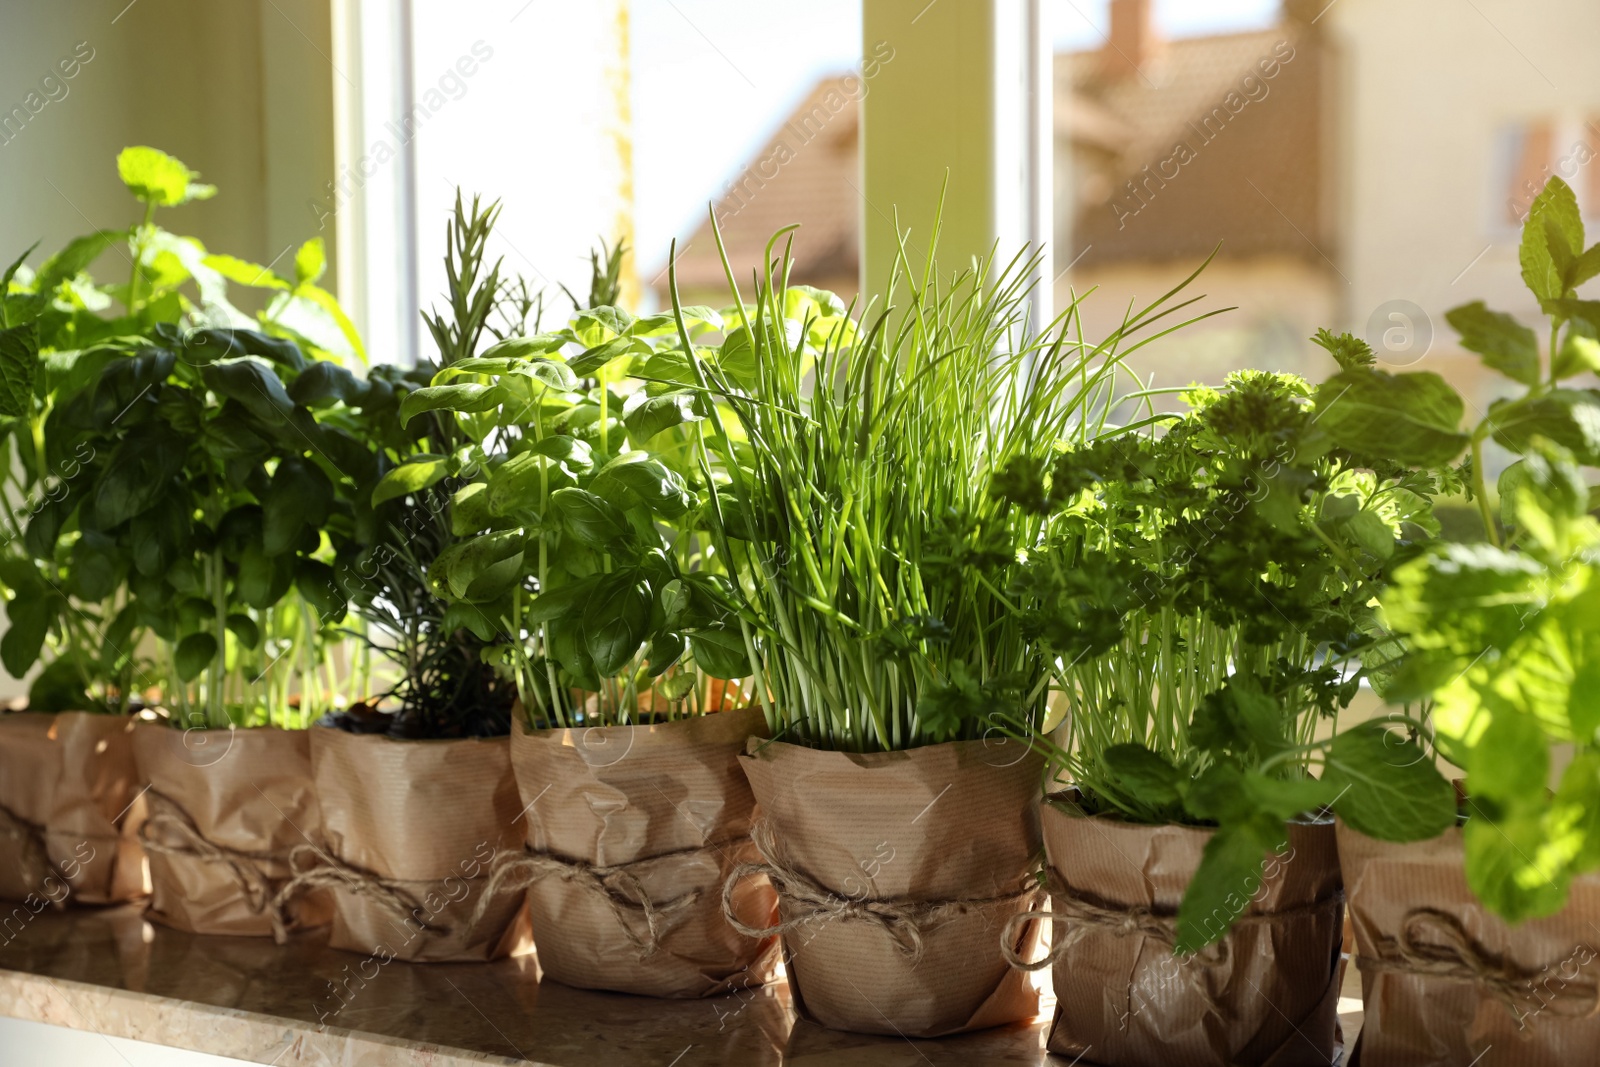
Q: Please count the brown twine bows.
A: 7